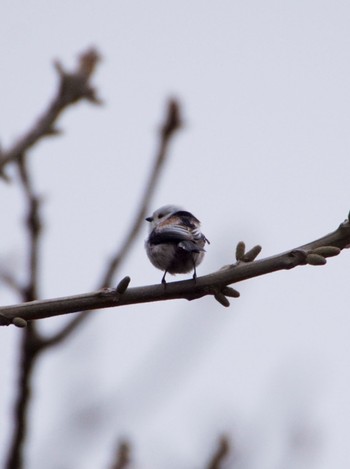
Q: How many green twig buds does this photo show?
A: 8